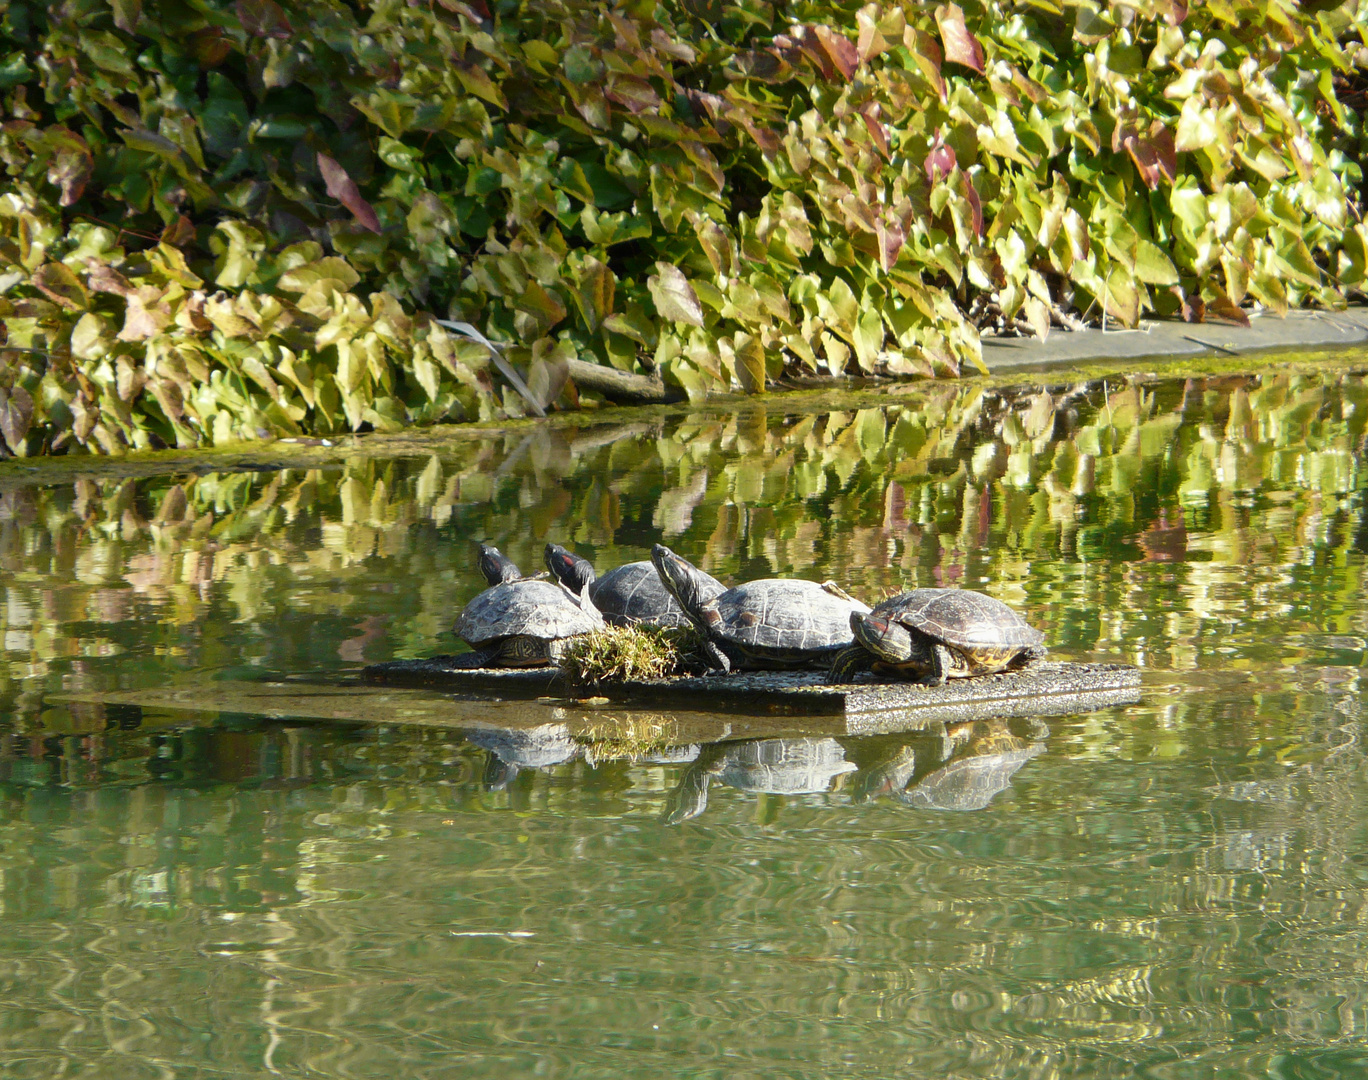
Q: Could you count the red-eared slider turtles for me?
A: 4